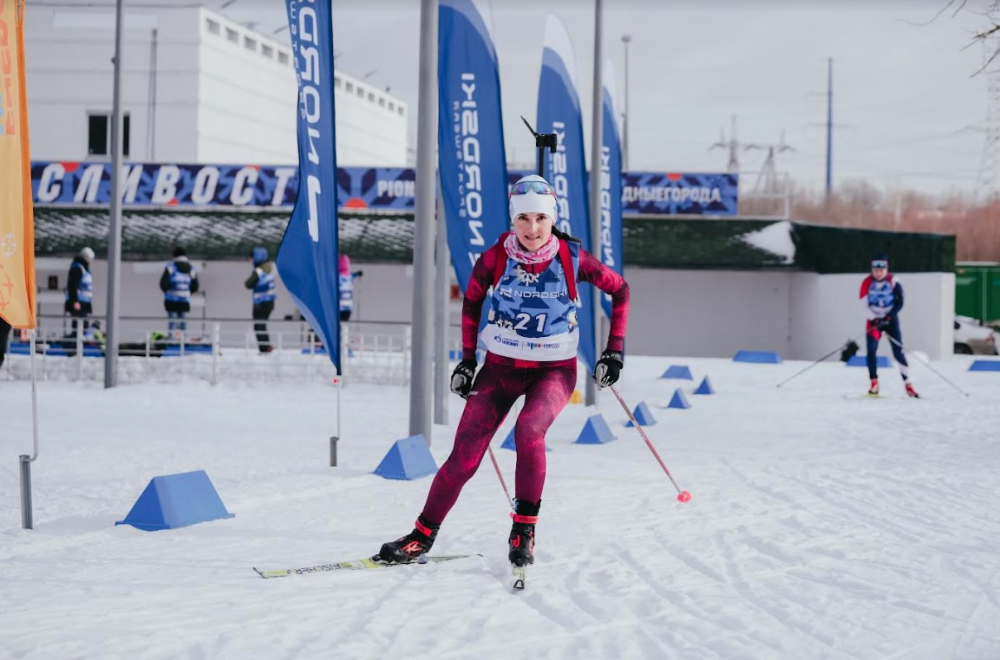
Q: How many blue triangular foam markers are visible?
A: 11